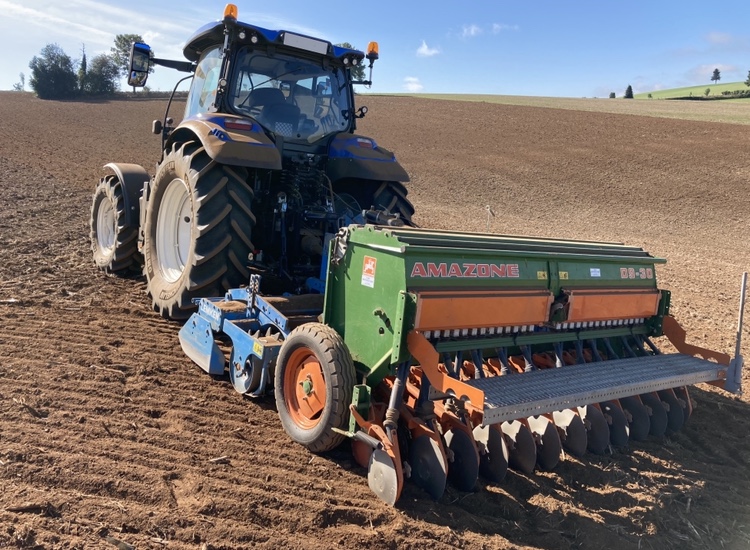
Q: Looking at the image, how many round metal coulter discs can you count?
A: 13